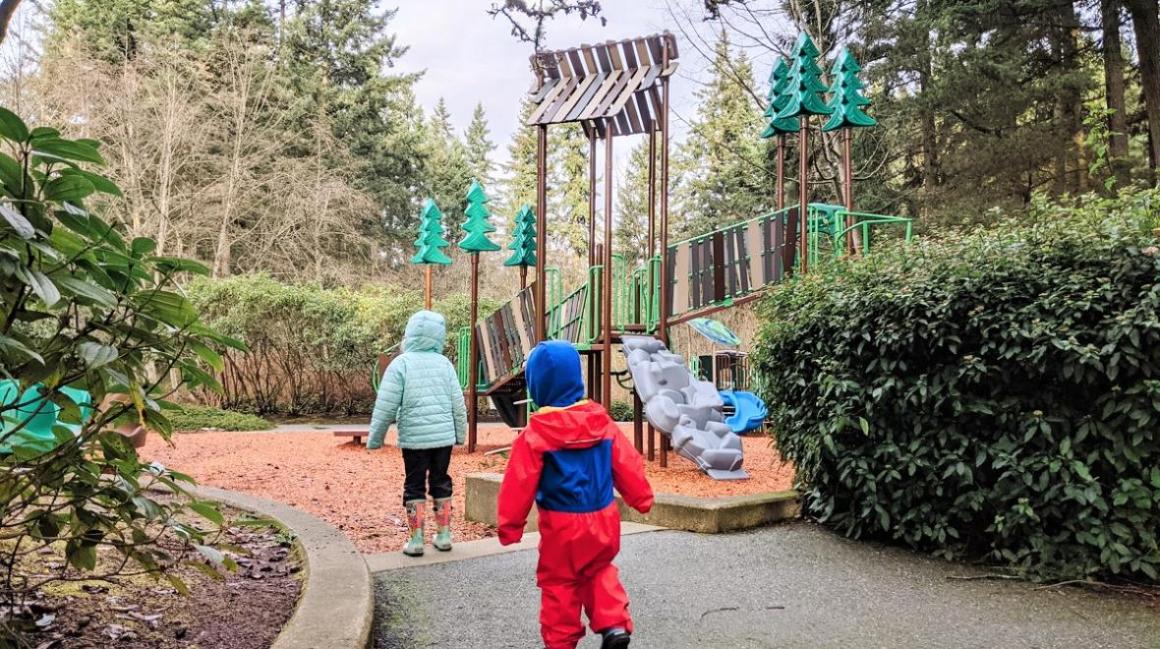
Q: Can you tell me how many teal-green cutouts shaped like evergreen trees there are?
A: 6